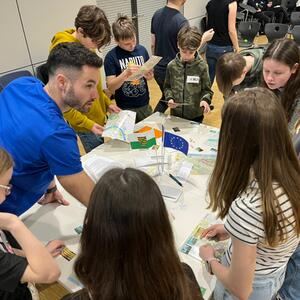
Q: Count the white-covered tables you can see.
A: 1